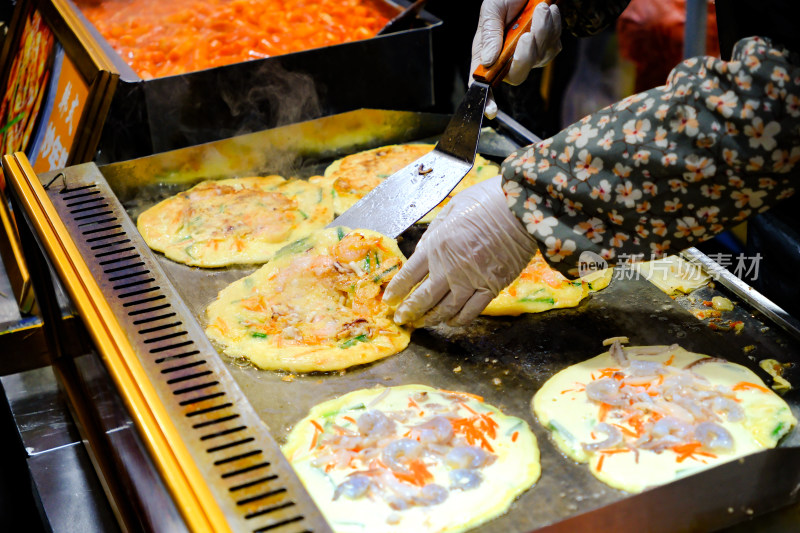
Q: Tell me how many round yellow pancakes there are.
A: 6